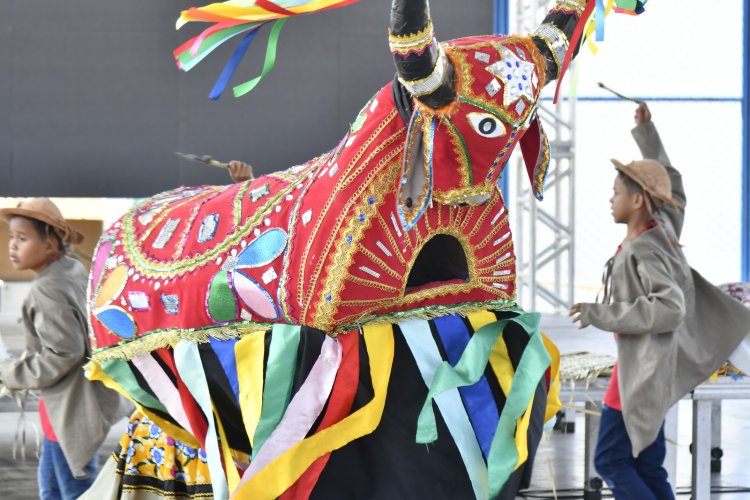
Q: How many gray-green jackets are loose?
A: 2